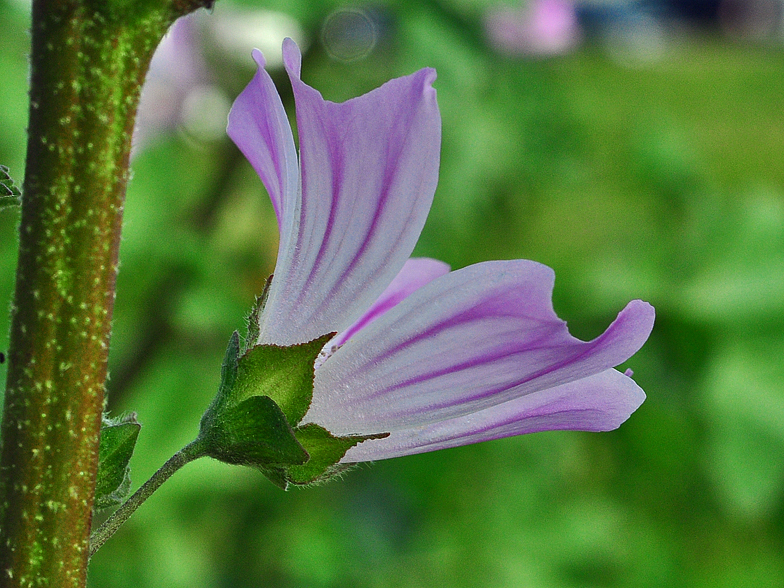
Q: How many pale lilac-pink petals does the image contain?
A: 5